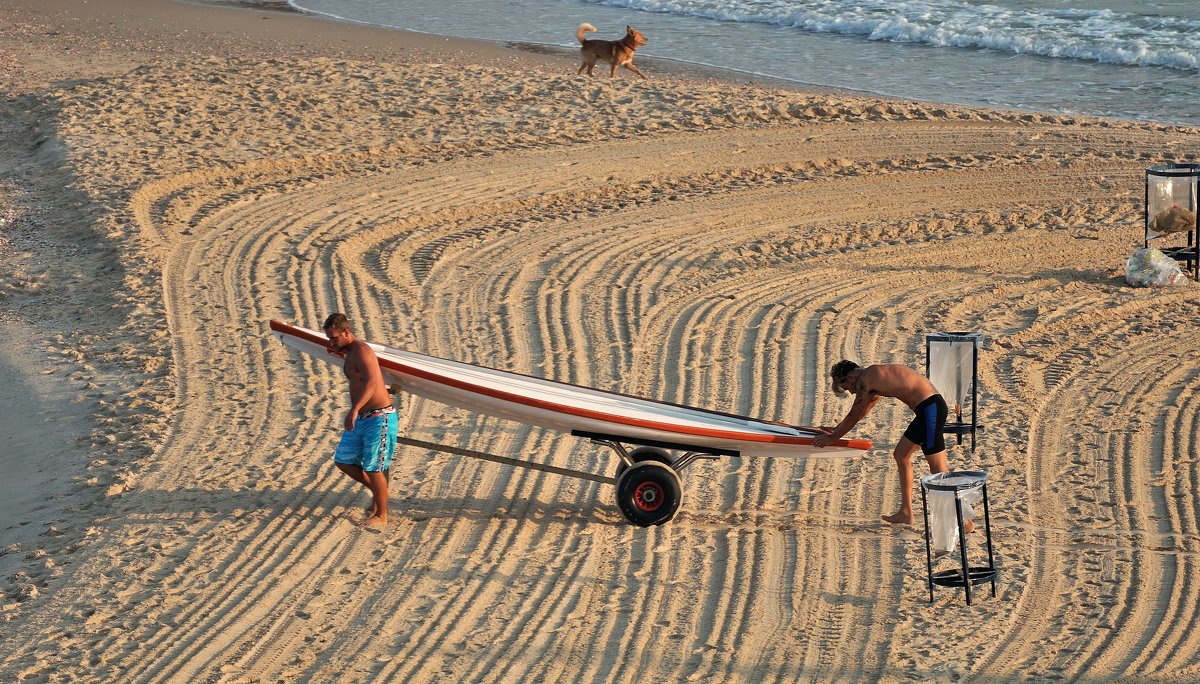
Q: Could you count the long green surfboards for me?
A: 0